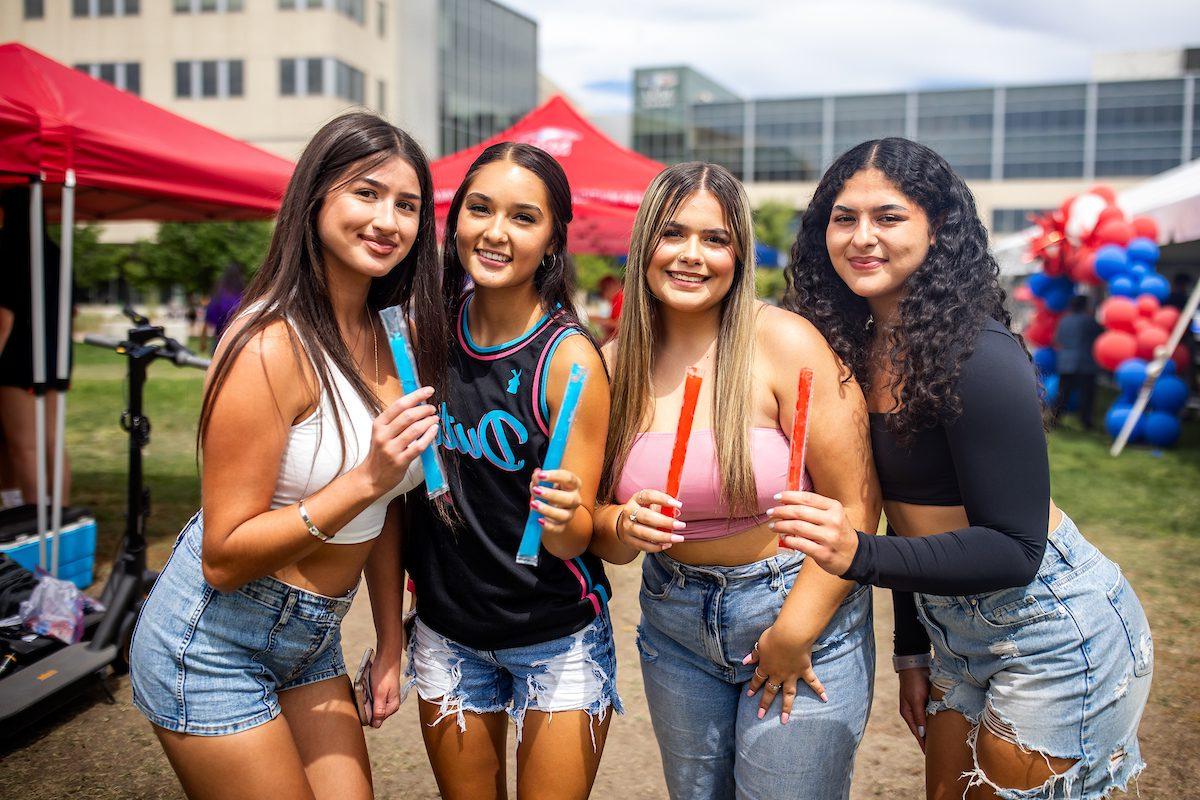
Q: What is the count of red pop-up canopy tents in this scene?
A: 2